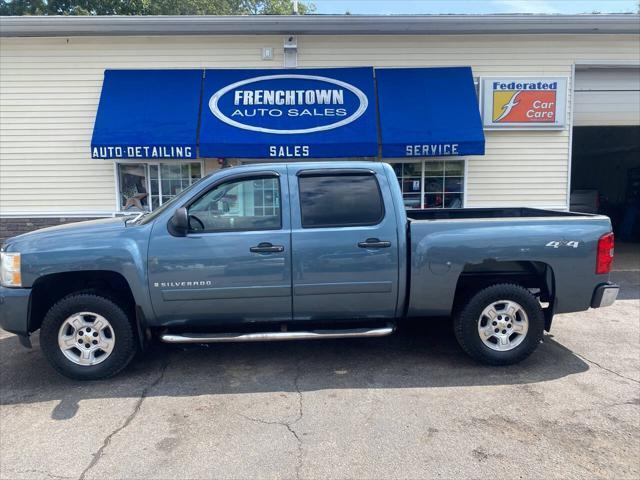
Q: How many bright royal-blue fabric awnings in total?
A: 3